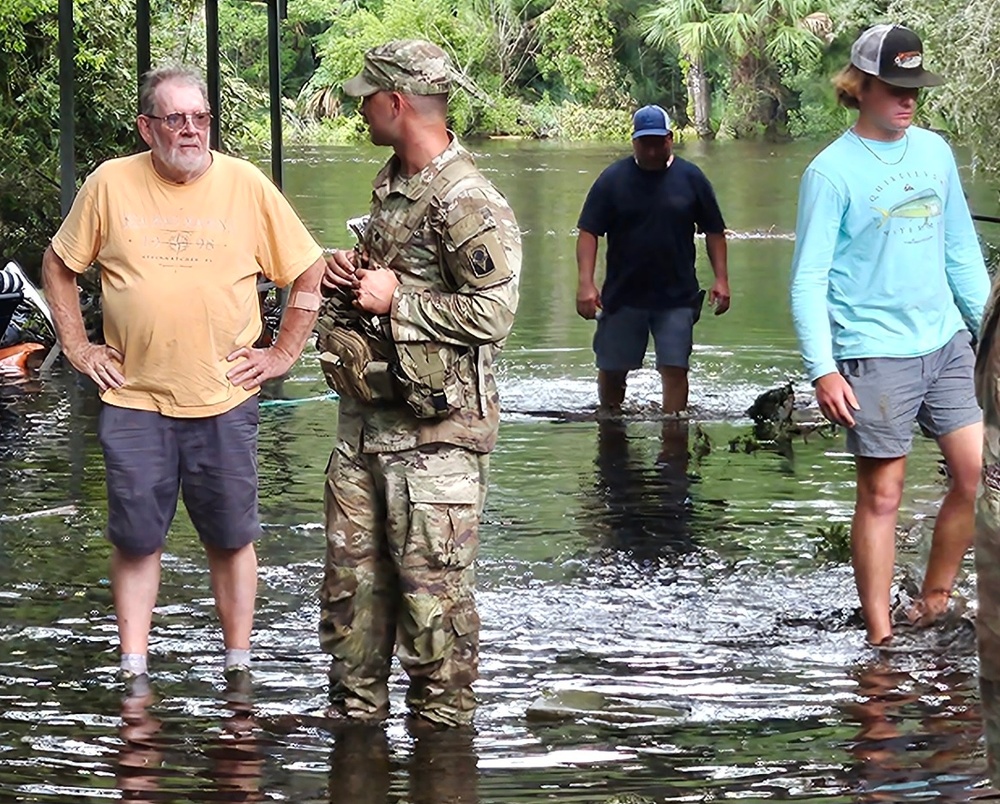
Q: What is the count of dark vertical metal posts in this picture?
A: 4